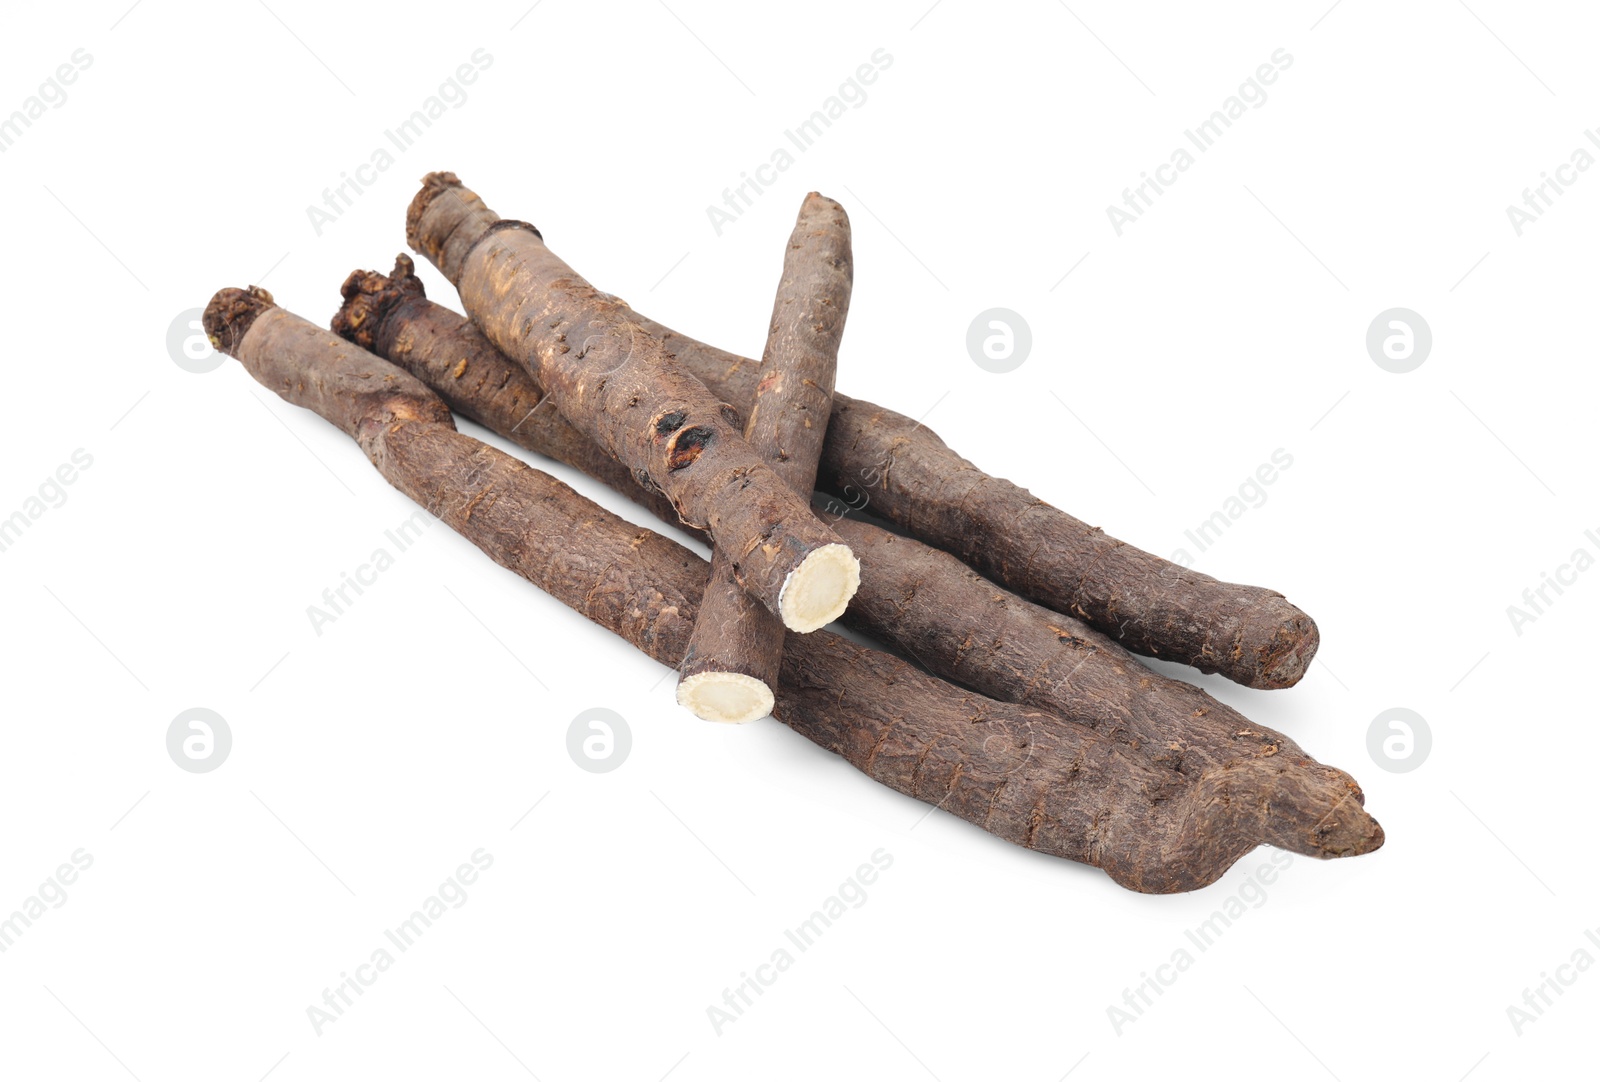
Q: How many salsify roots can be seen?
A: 5